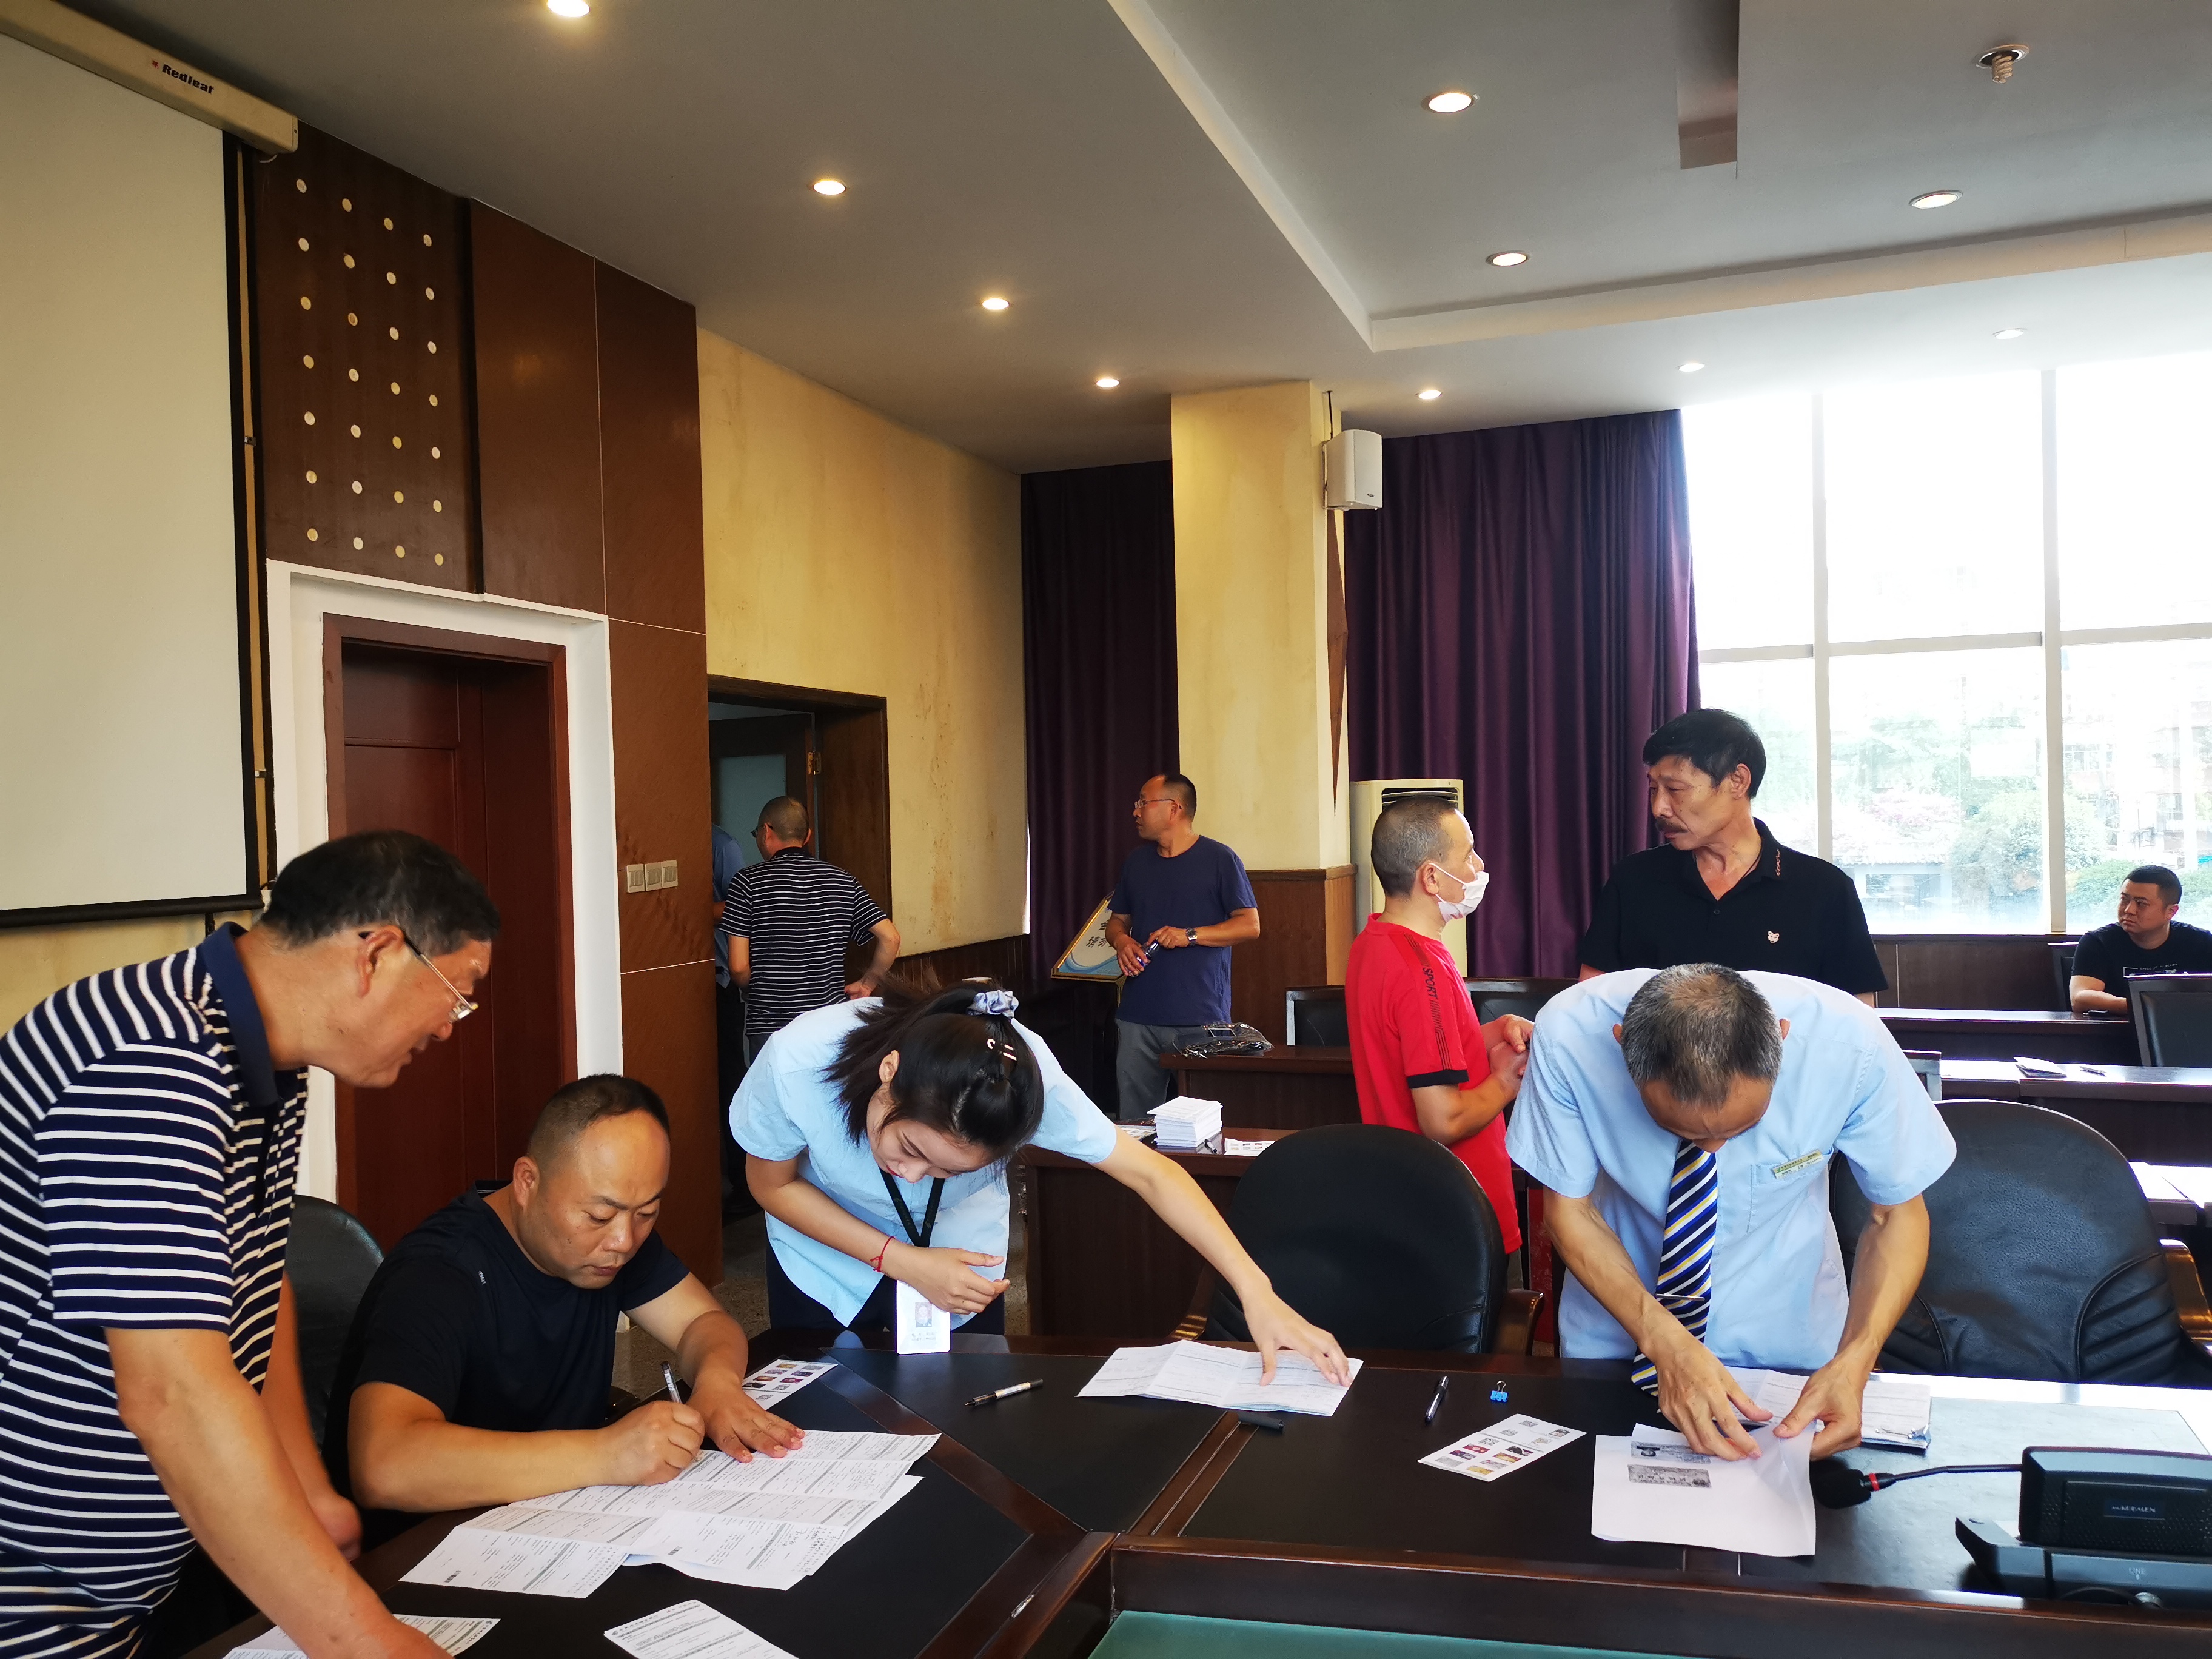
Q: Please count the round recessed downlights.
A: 11